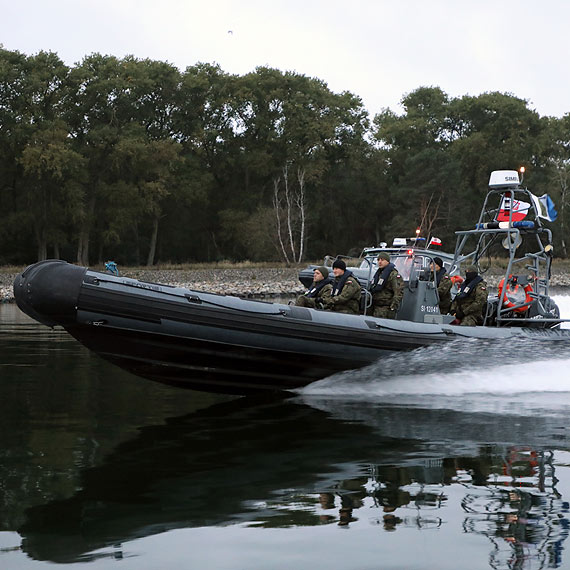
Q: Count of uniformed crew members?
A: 5